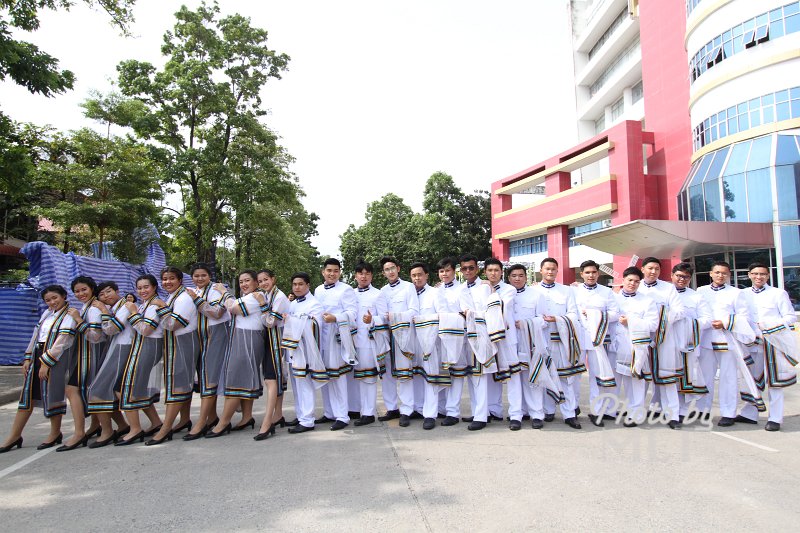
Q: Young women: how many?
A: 8